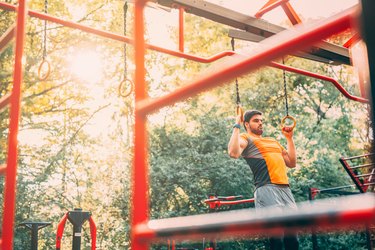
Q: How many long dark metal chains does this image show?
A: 4